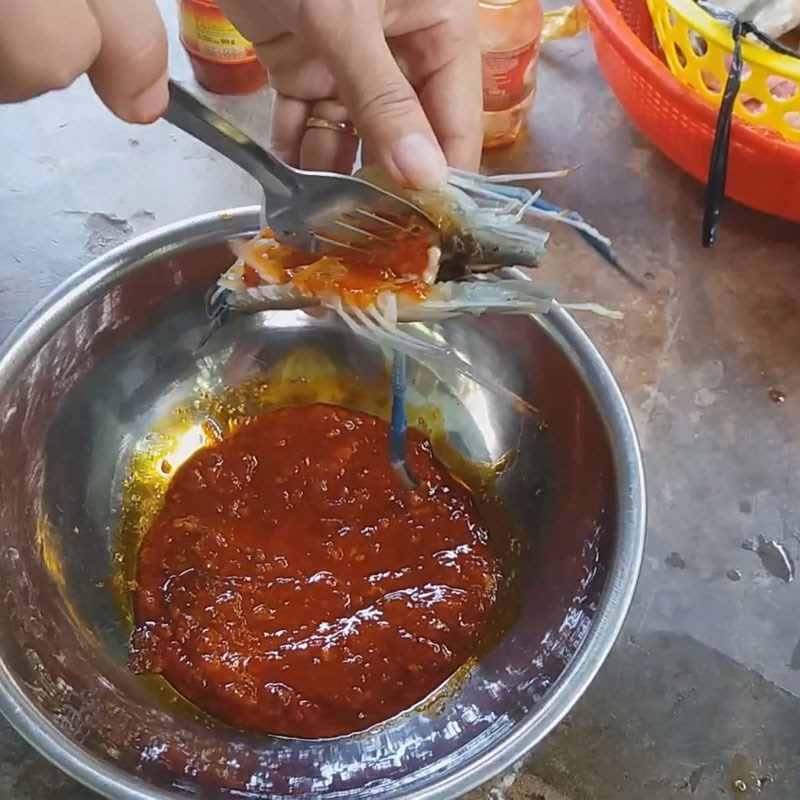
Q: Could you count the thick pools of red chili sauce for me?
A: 1